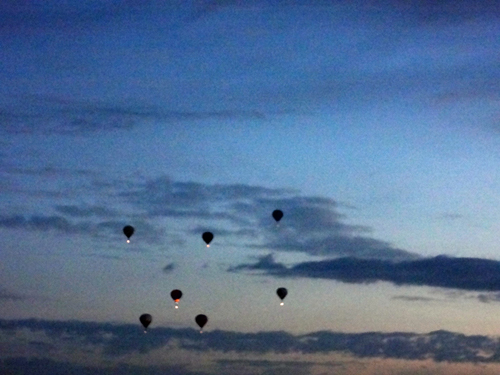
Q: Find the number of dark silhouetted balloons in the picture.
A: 7